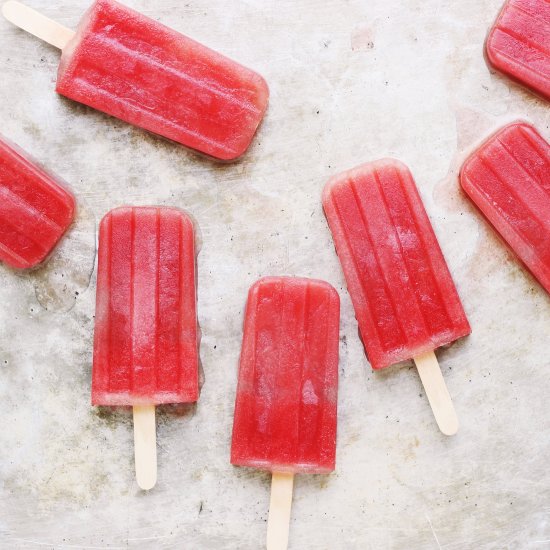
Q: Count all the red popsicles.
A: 7